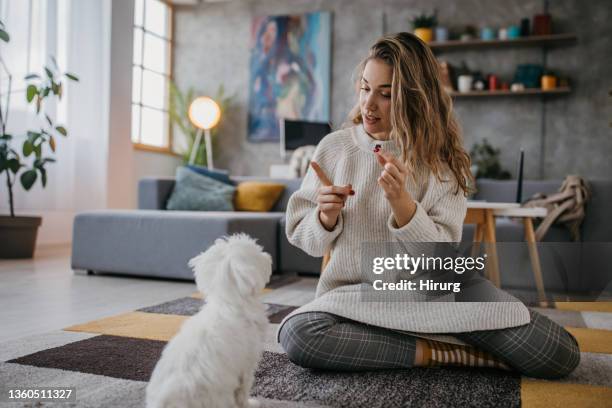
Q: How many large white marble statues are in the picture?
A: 0